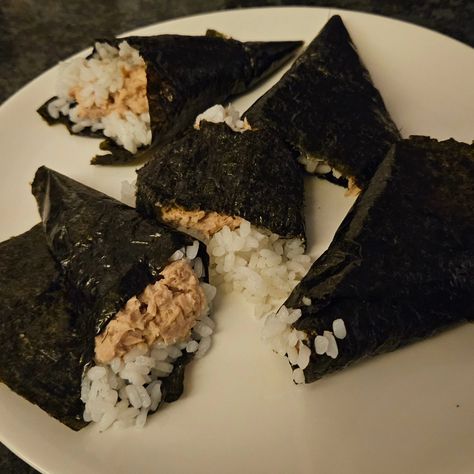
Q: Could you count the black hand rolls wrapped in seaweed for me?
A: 5